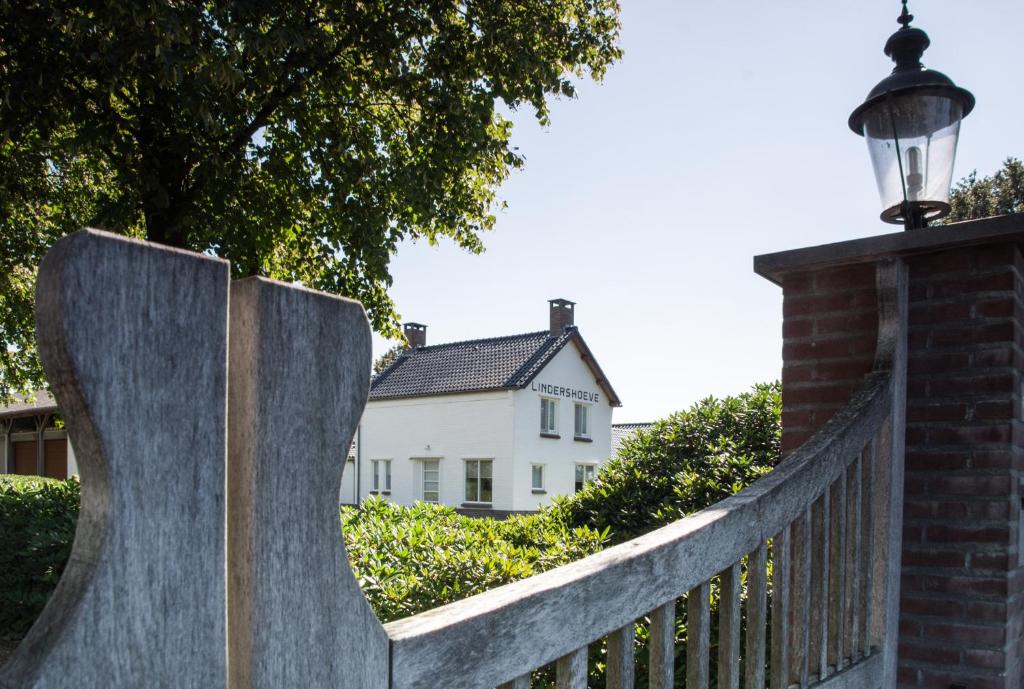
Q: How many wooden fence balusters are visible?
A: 13